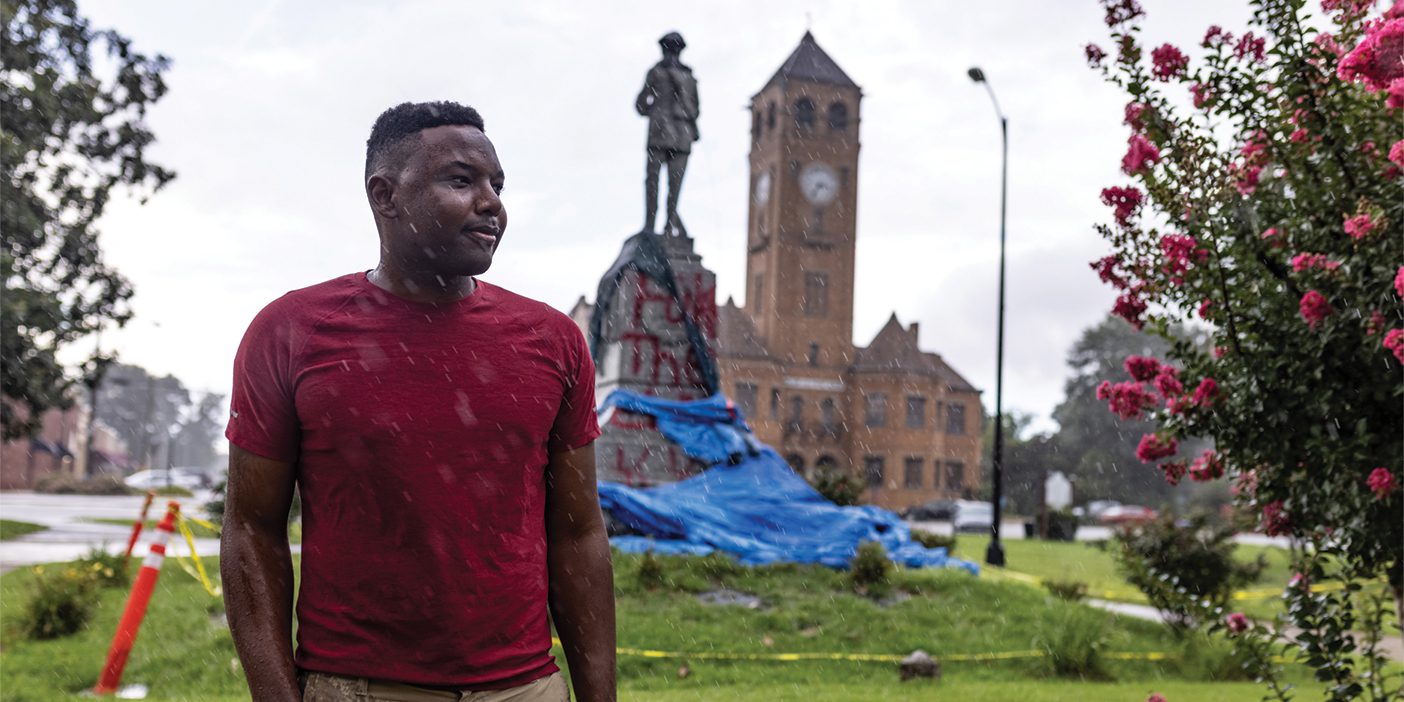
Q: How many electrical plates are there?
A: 0